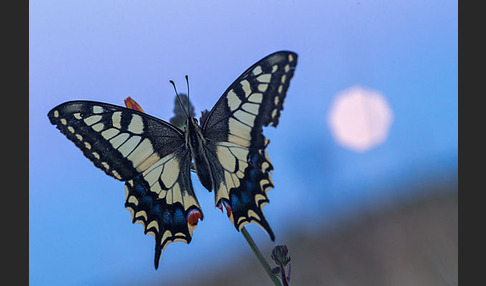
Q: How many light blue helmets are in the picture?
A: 0